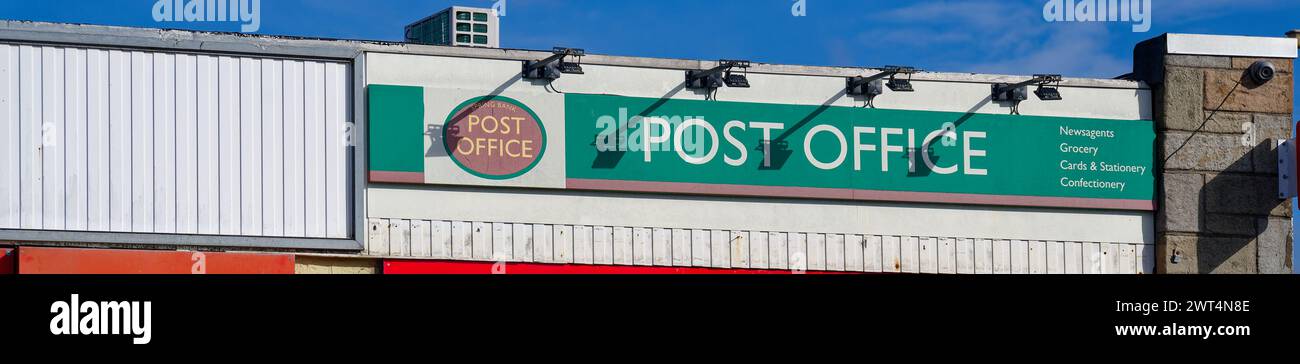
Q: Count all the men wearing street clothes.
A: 0